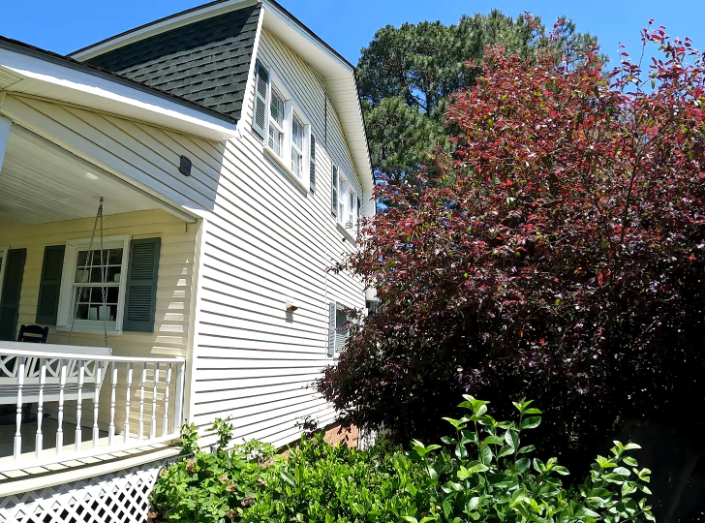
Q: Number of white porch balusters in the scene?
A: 10